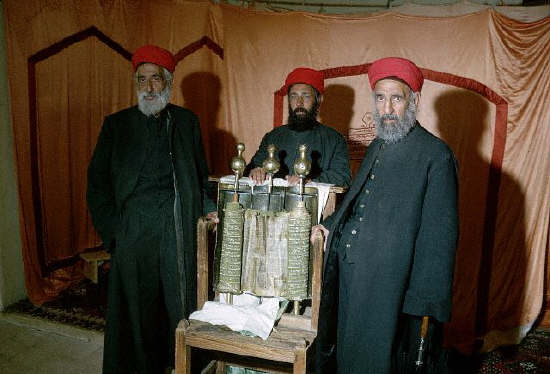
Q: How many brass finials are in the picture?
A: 3